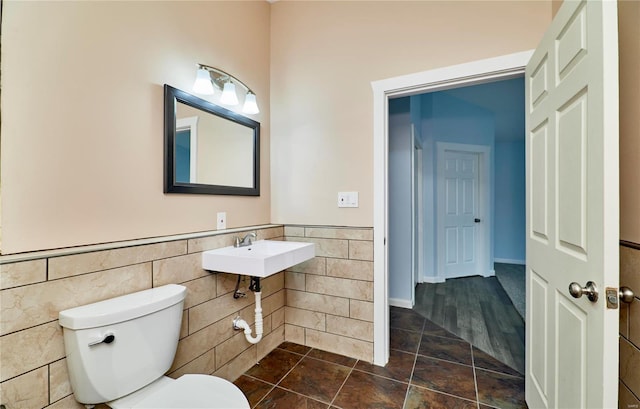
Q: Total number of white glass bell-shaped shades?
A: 3